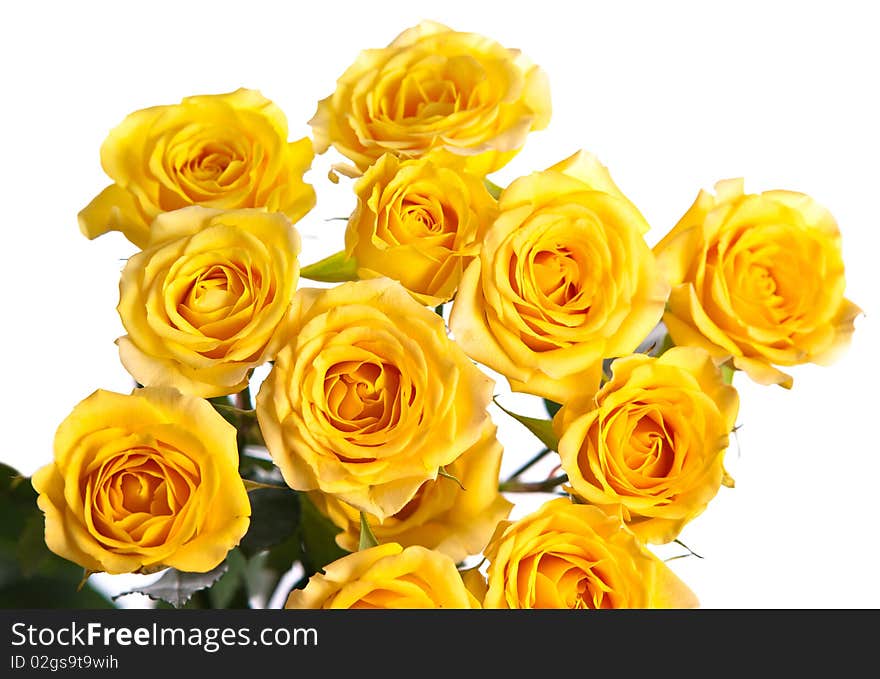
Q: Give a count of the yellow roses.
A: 12